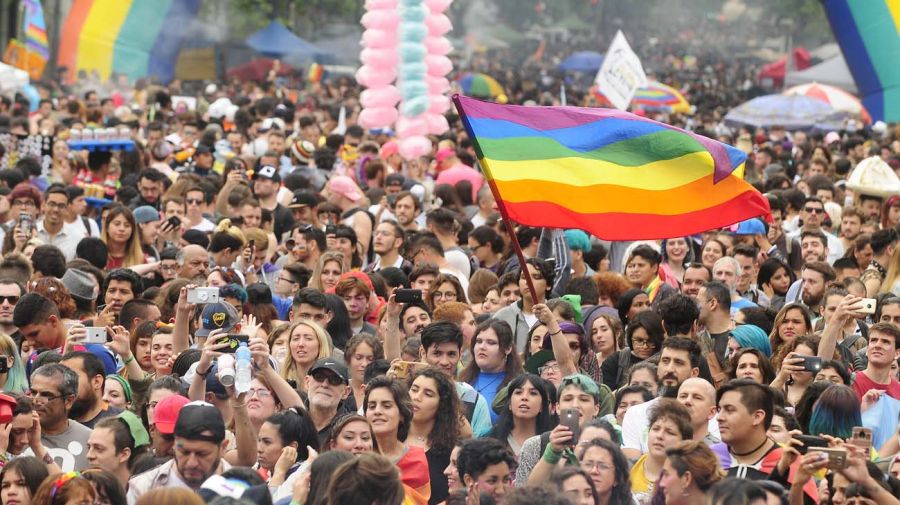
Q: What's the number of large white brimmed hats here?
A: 1